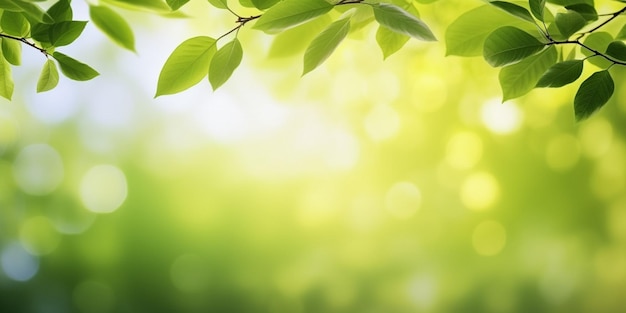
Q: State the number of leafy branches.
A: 3